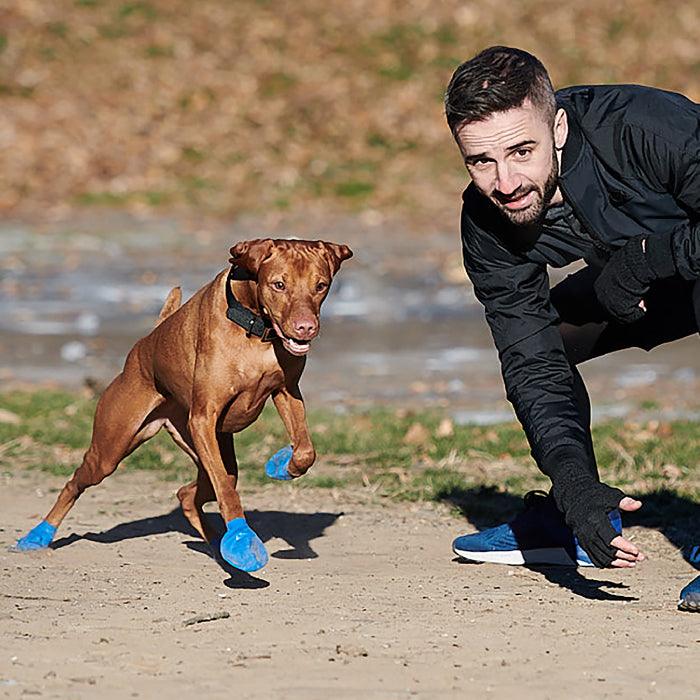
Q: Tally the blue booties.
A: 3